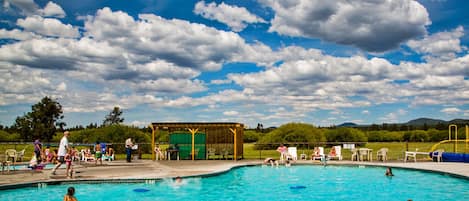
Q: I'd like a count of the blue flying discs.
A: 2